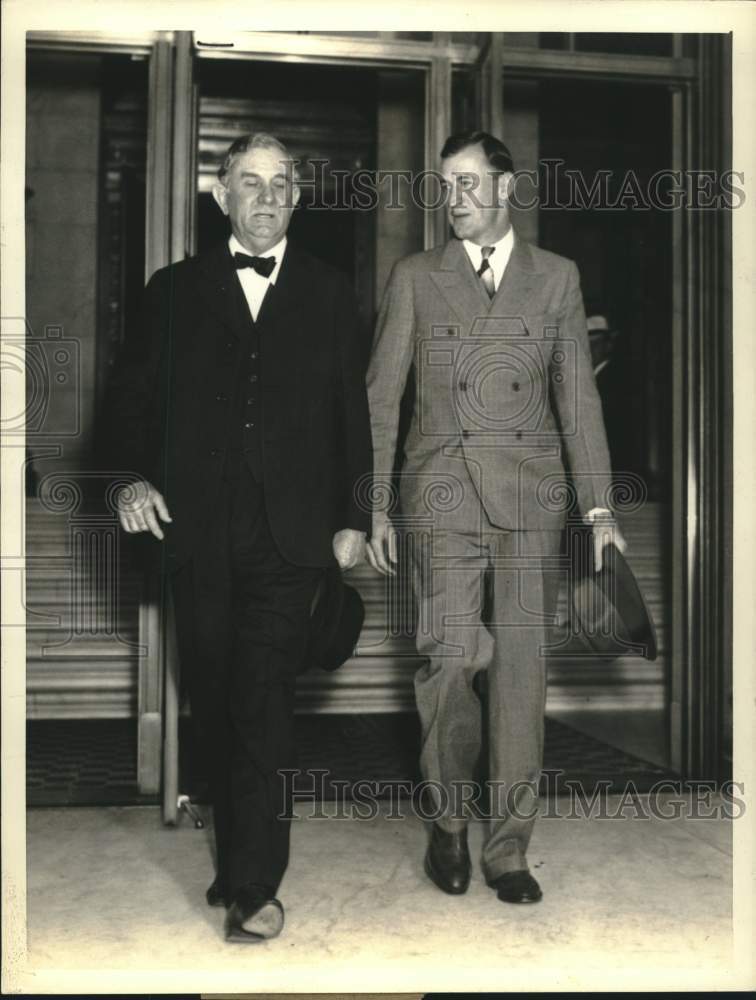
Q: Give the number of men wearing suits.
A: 2